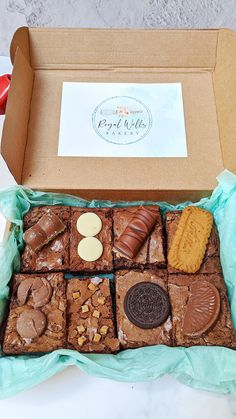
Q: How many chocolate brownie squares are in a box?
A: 8